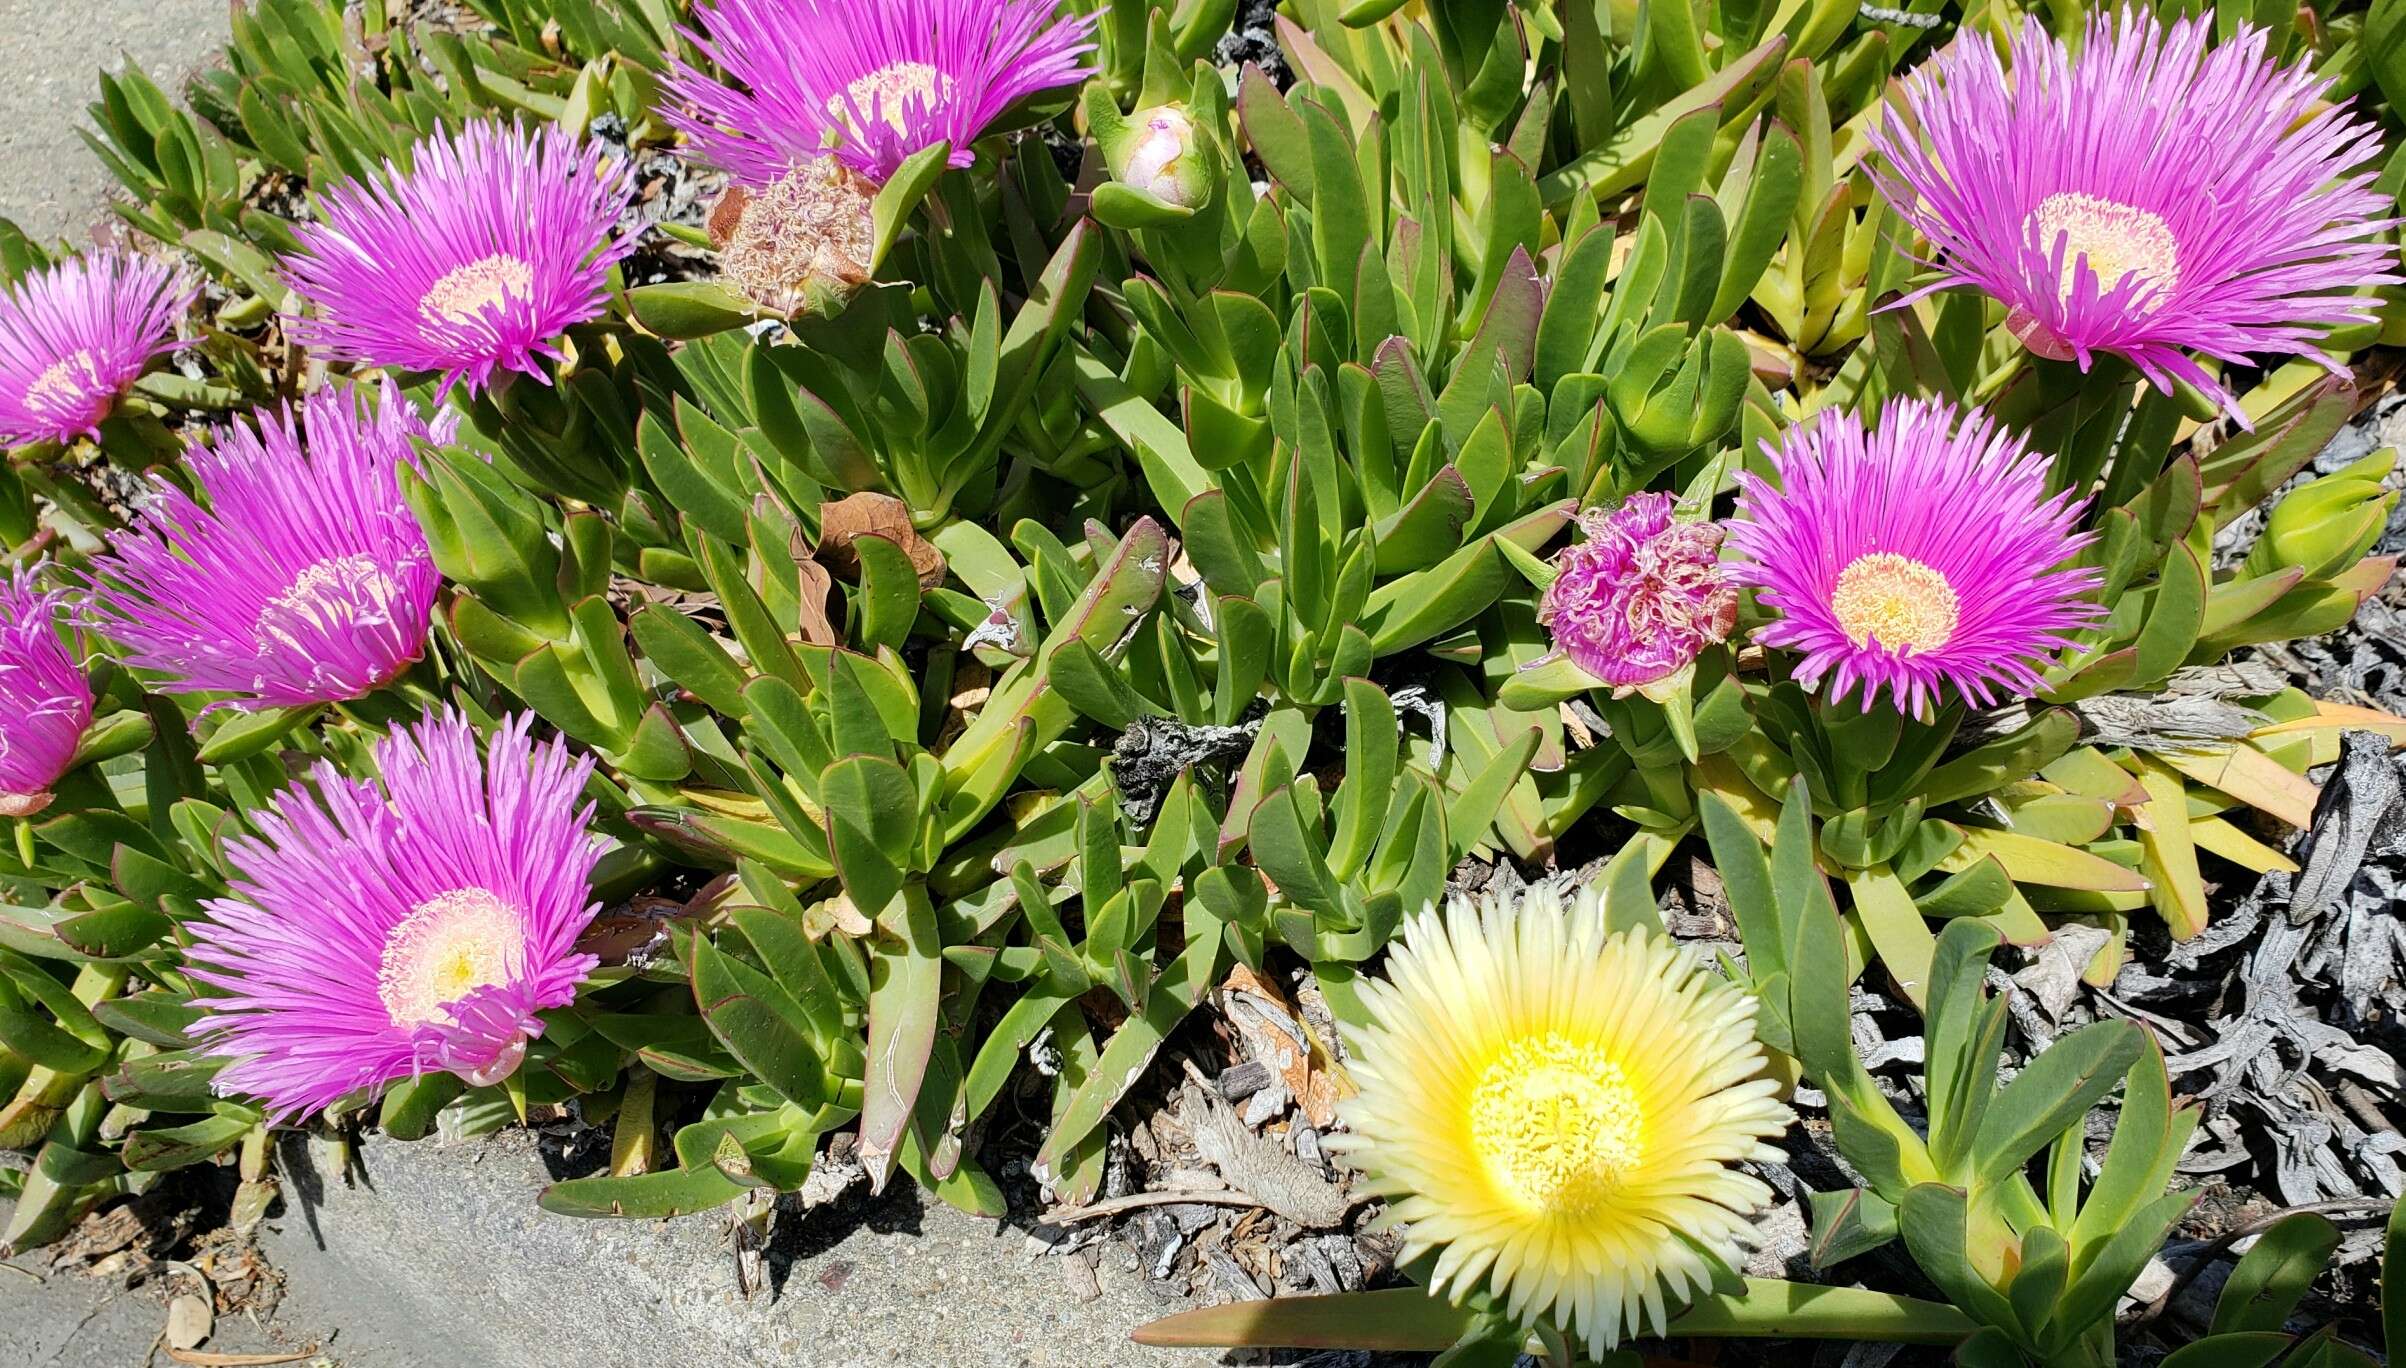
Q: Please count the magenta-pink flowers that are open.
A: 8